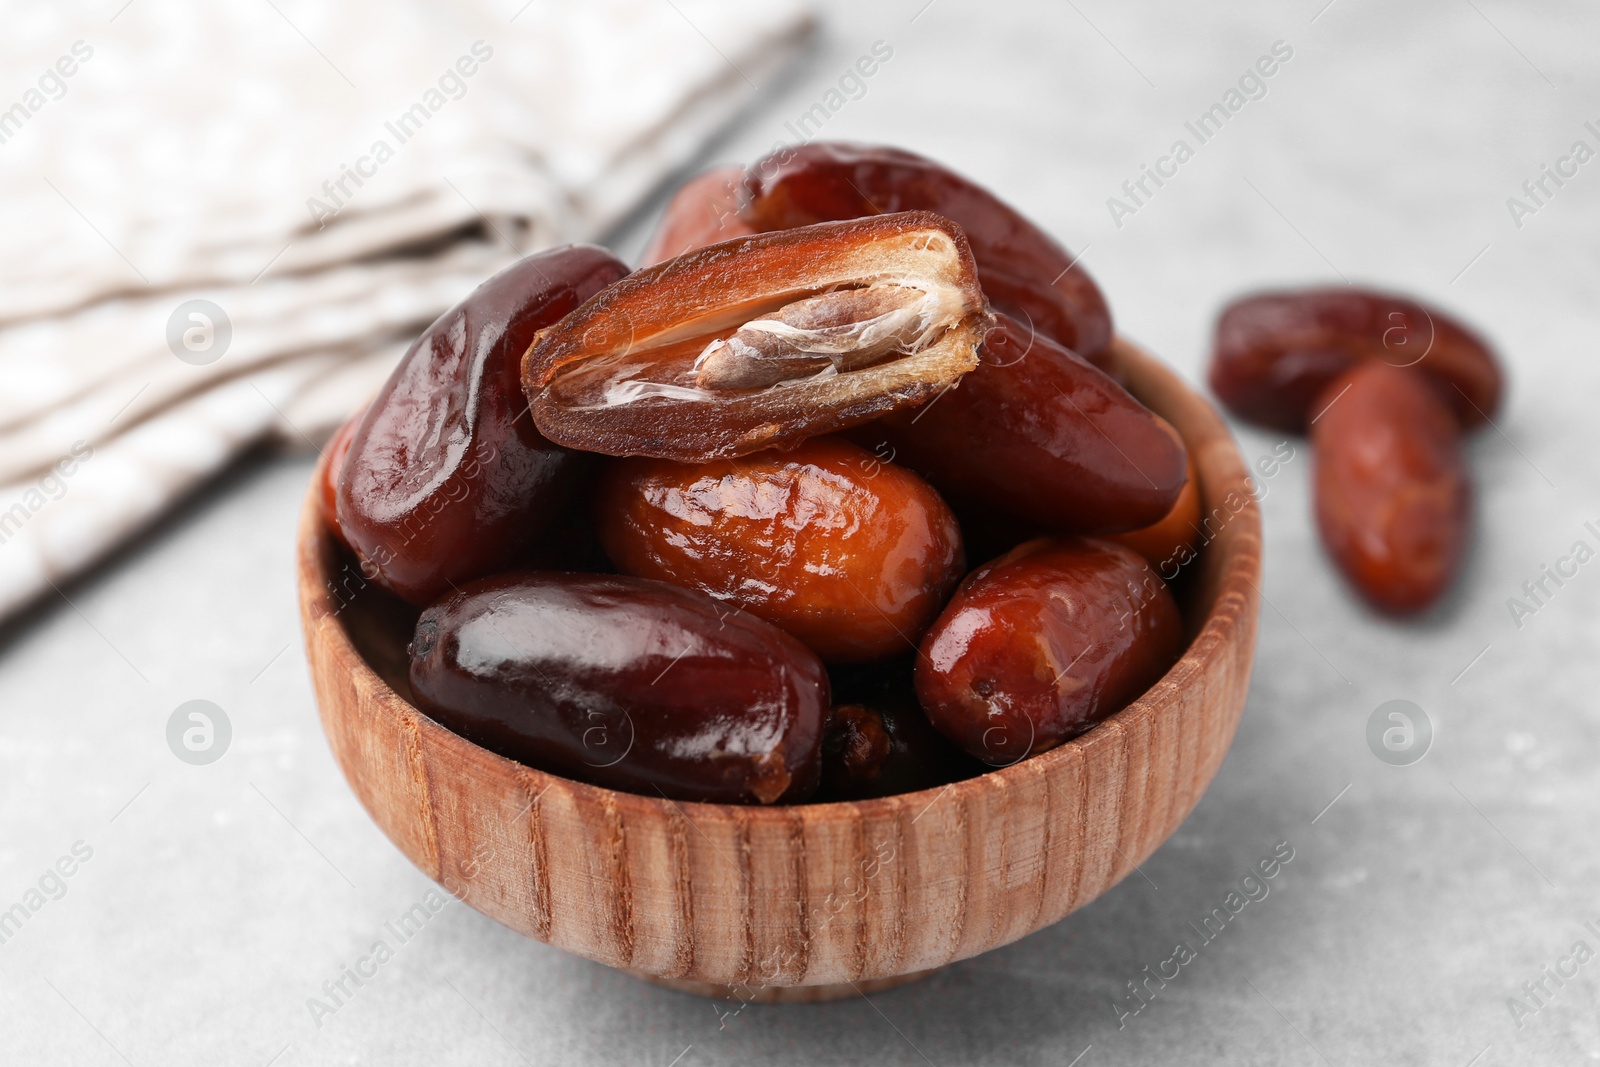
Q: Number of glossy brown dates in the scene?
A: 13